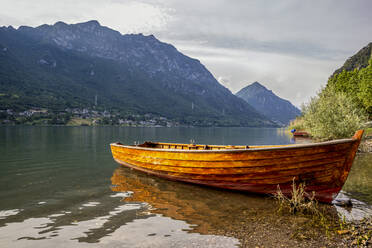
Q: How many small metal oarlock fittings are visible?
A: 2